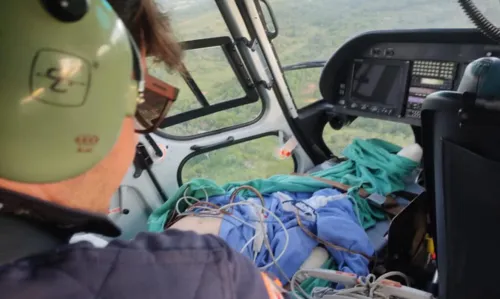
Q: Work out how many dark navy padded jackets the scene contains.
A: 1